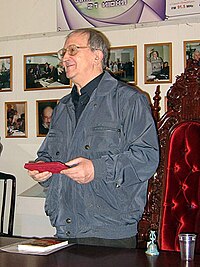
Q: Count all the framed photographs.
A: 7